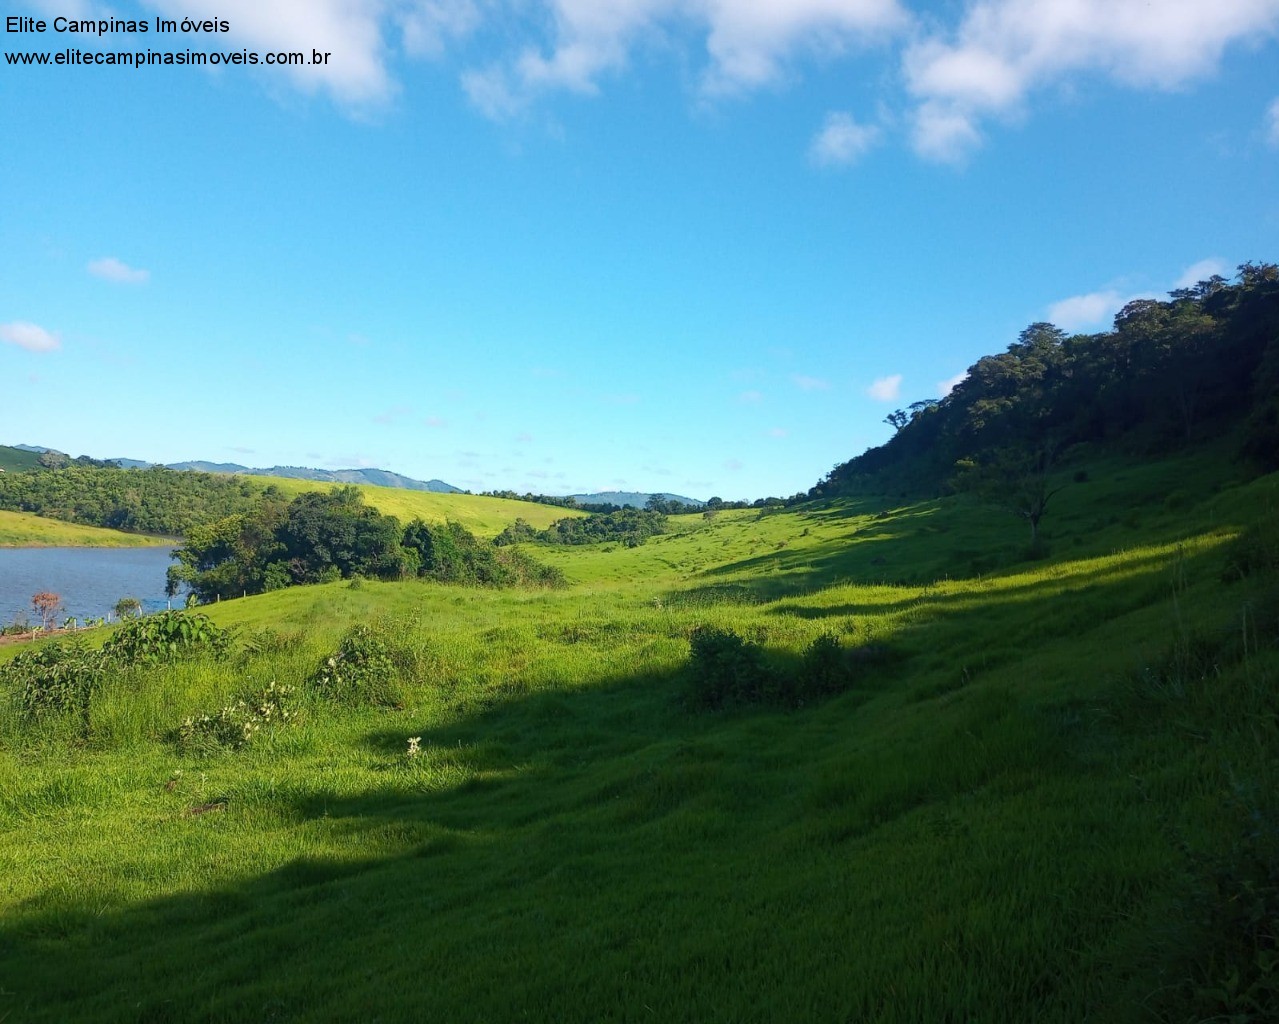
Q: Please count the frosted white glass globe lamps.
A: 0